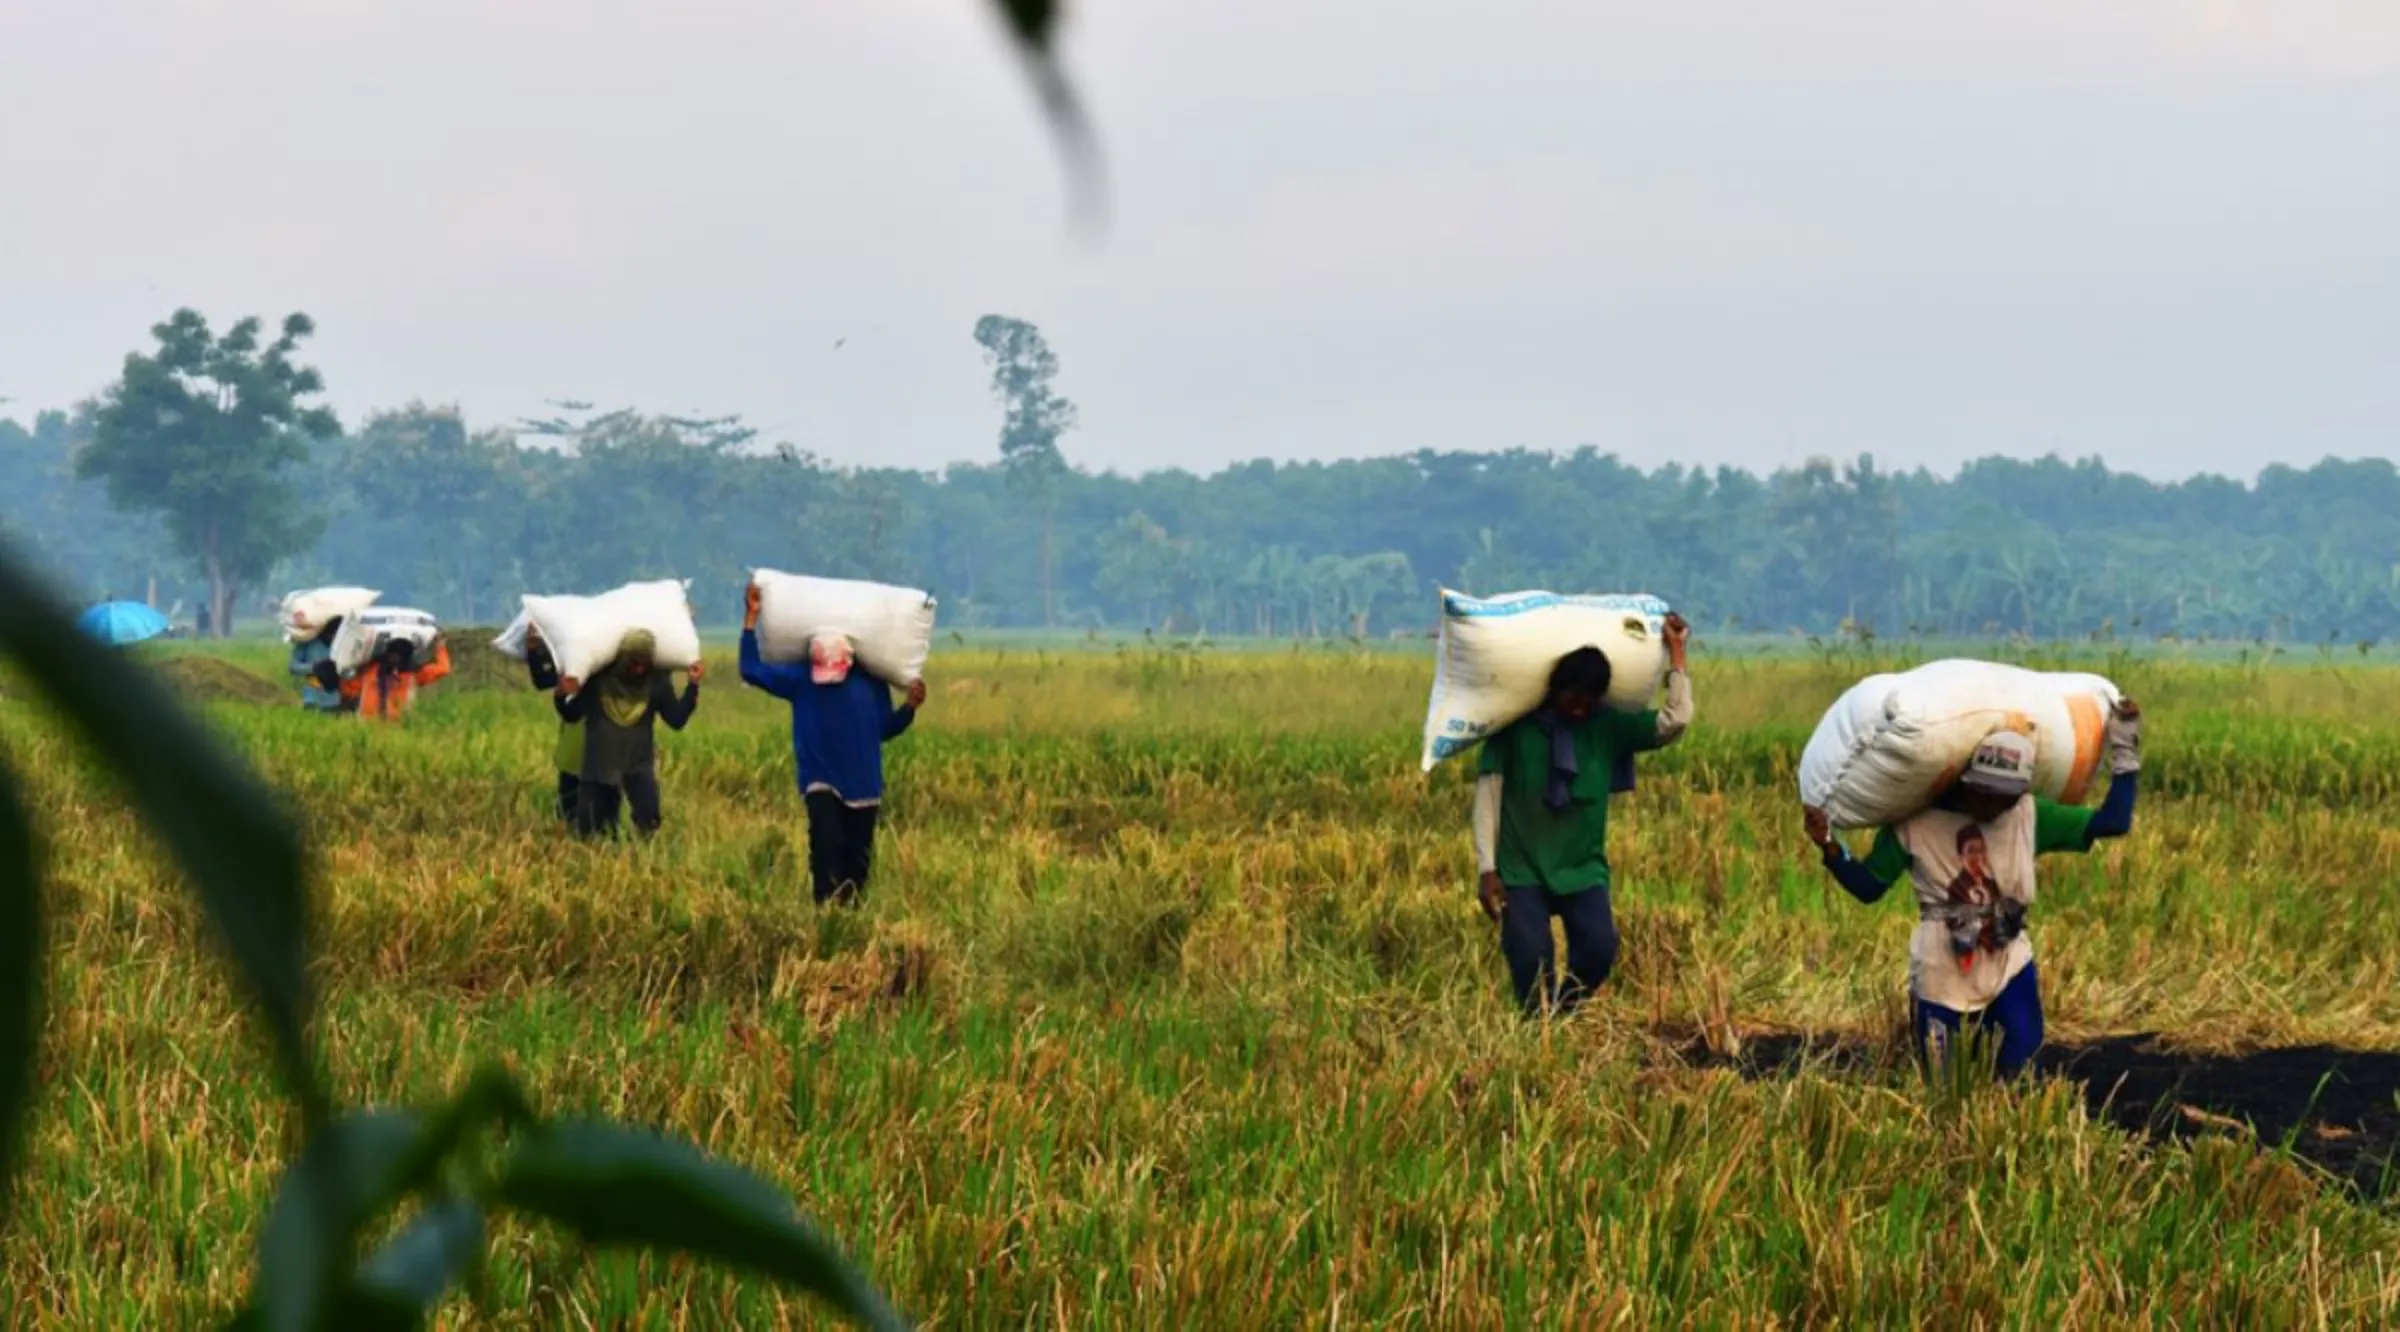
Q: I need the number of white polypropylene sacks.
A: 7